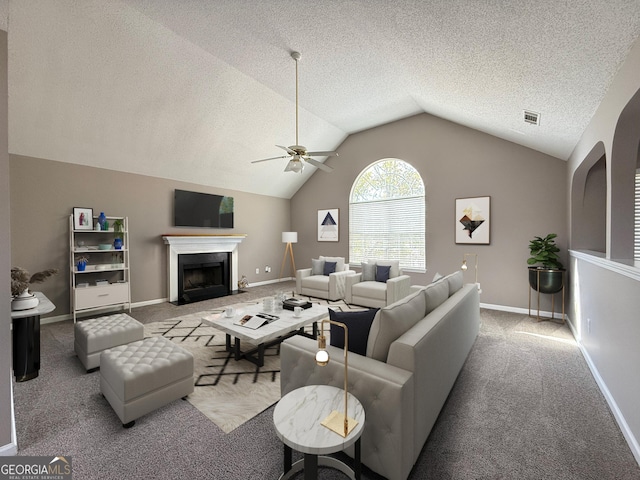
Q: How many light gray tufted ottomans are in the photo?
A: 2